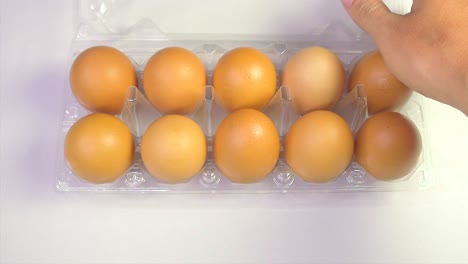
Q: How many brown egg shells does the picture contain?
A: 10